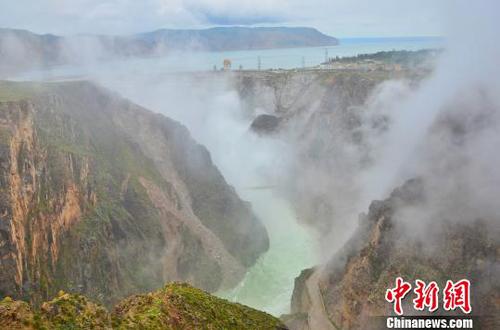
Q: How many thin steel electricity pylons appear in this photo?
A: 3